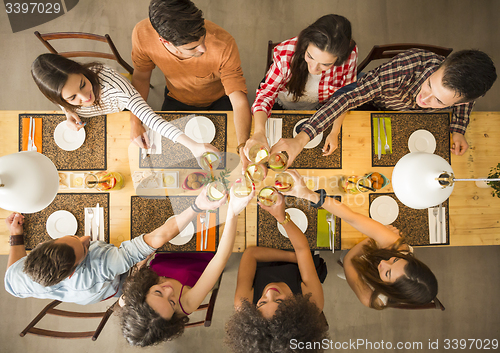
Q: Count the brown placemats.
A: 8